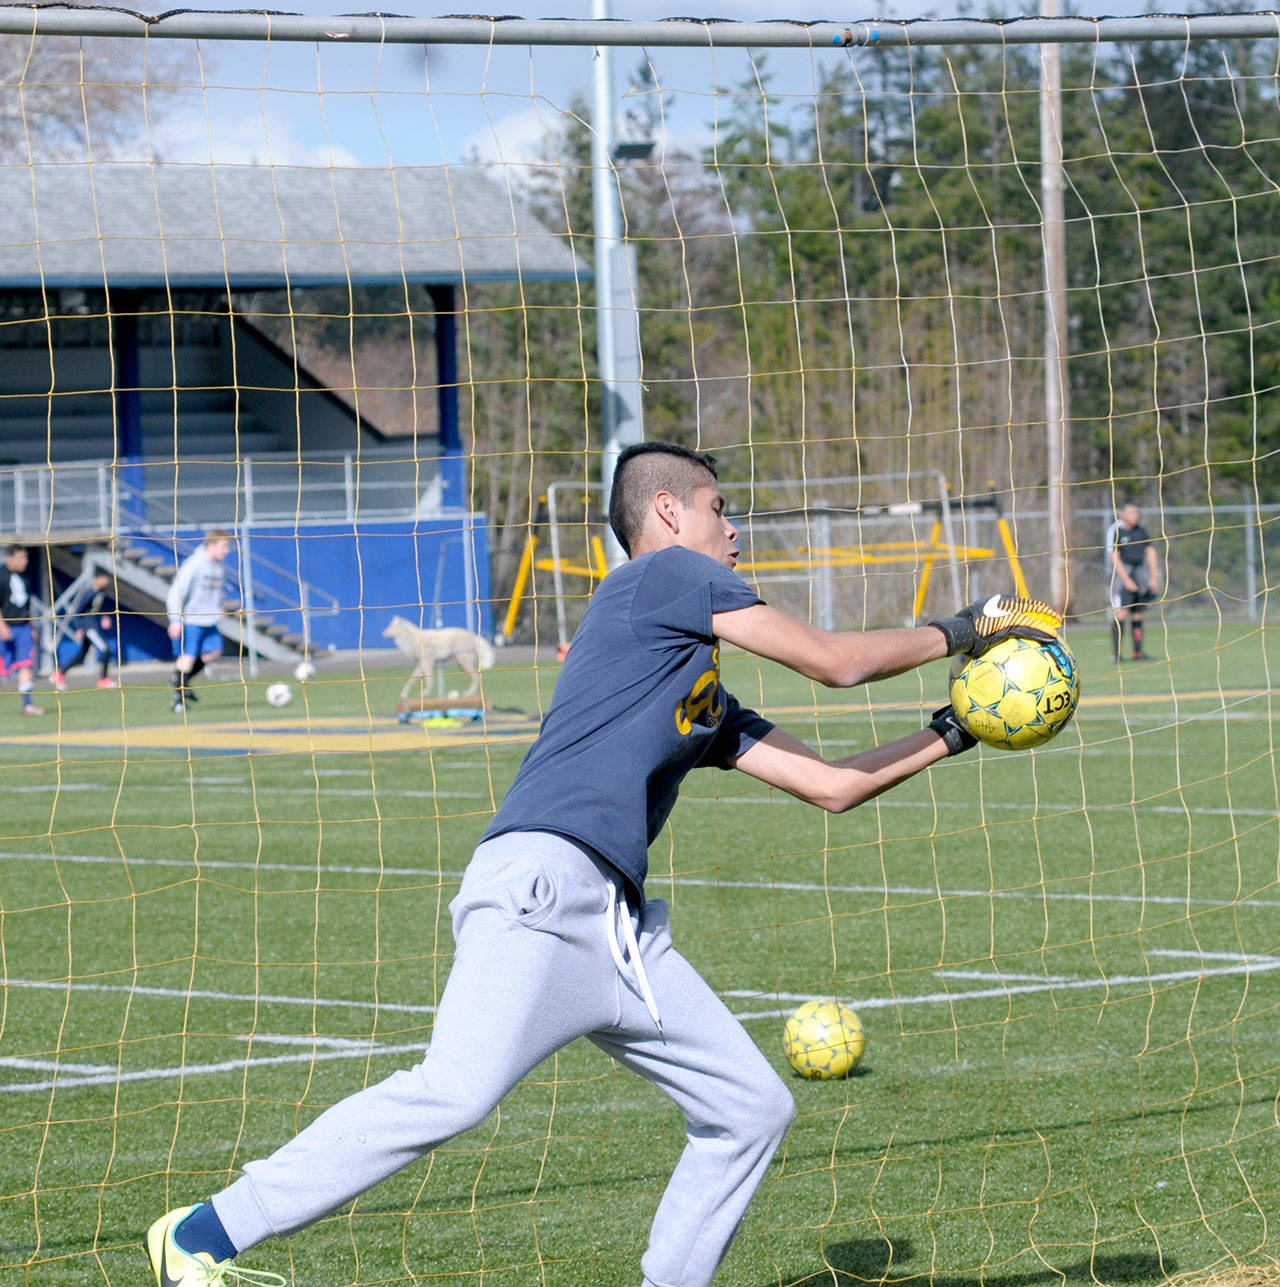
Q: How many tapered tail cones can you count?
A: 0